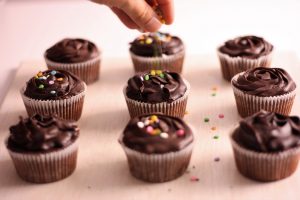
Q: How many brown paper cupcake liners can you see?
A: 9